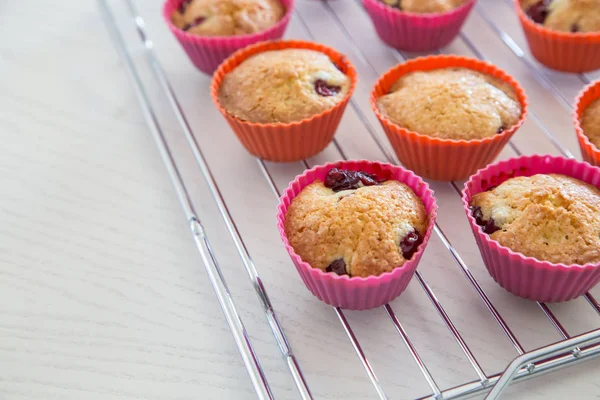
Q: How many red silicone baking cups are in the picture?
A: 4